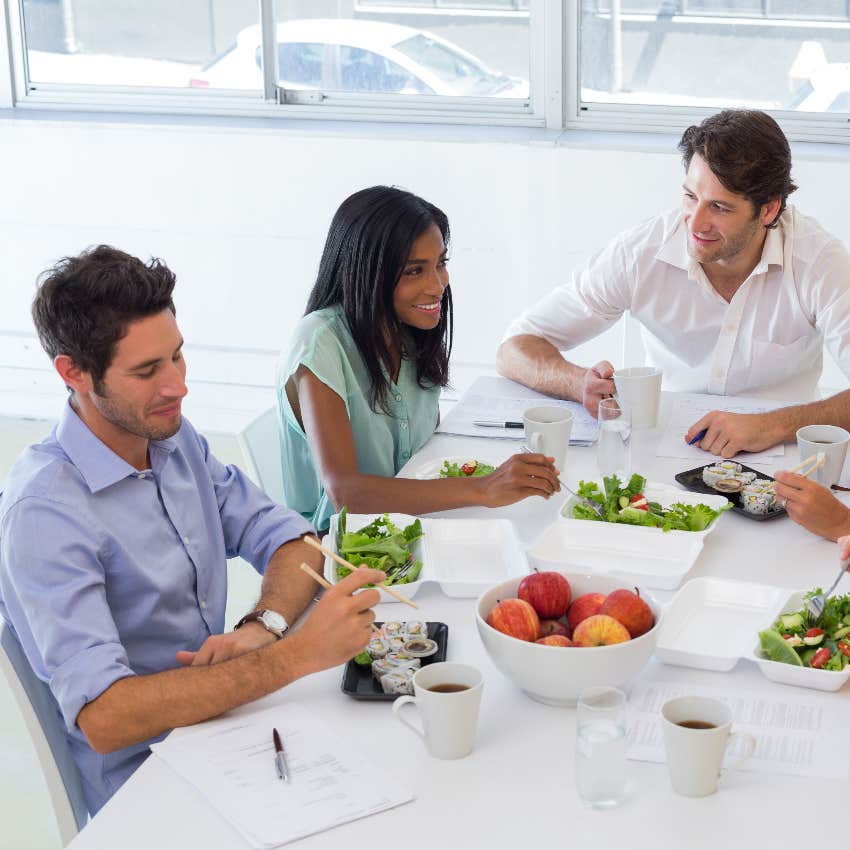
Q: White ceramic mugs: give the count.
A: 5